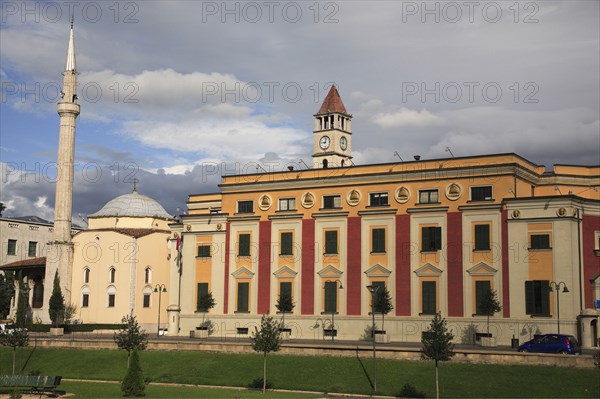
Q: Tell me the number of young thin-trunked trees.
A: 8